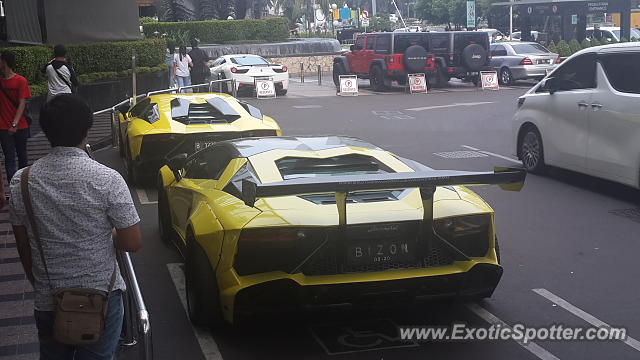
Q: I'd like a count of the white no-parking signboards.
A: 4